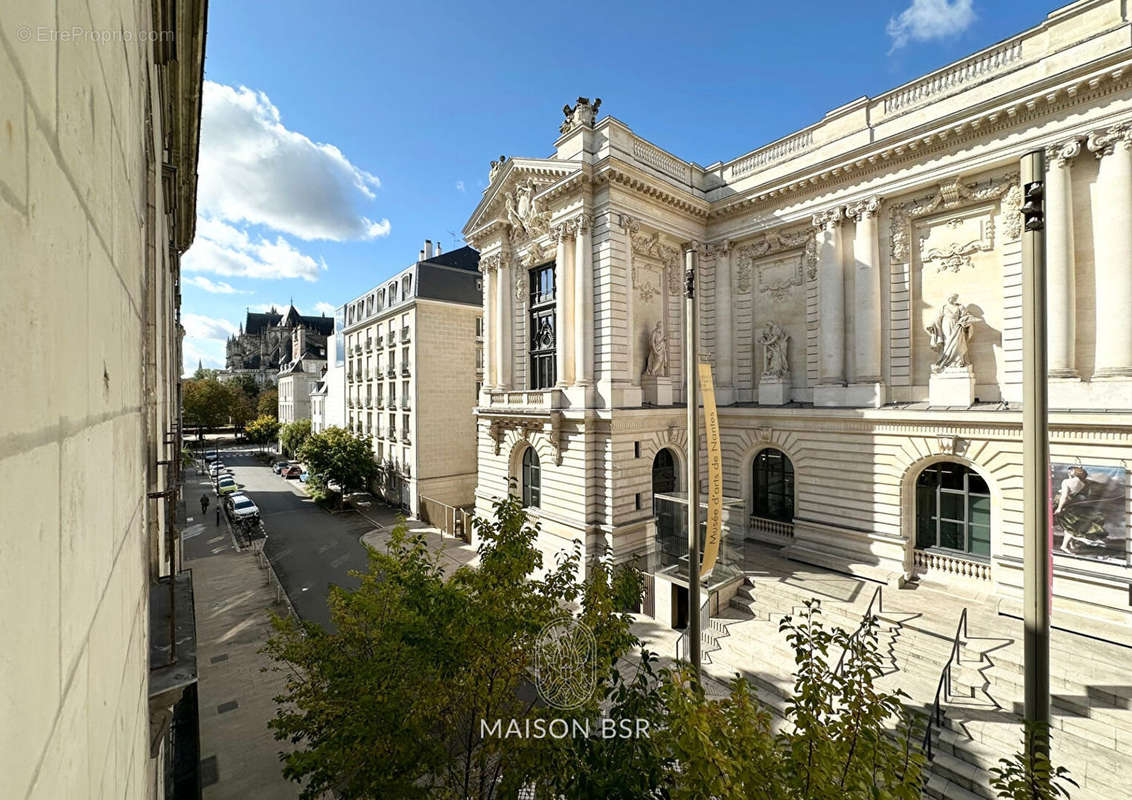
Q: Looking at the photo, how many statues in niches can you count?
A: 3